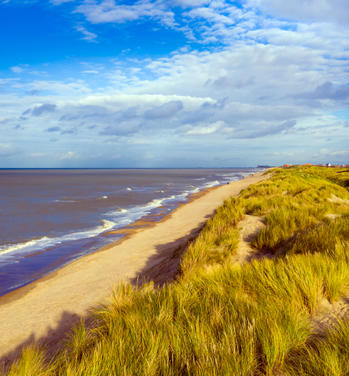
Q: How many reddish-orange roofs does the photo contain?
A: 2